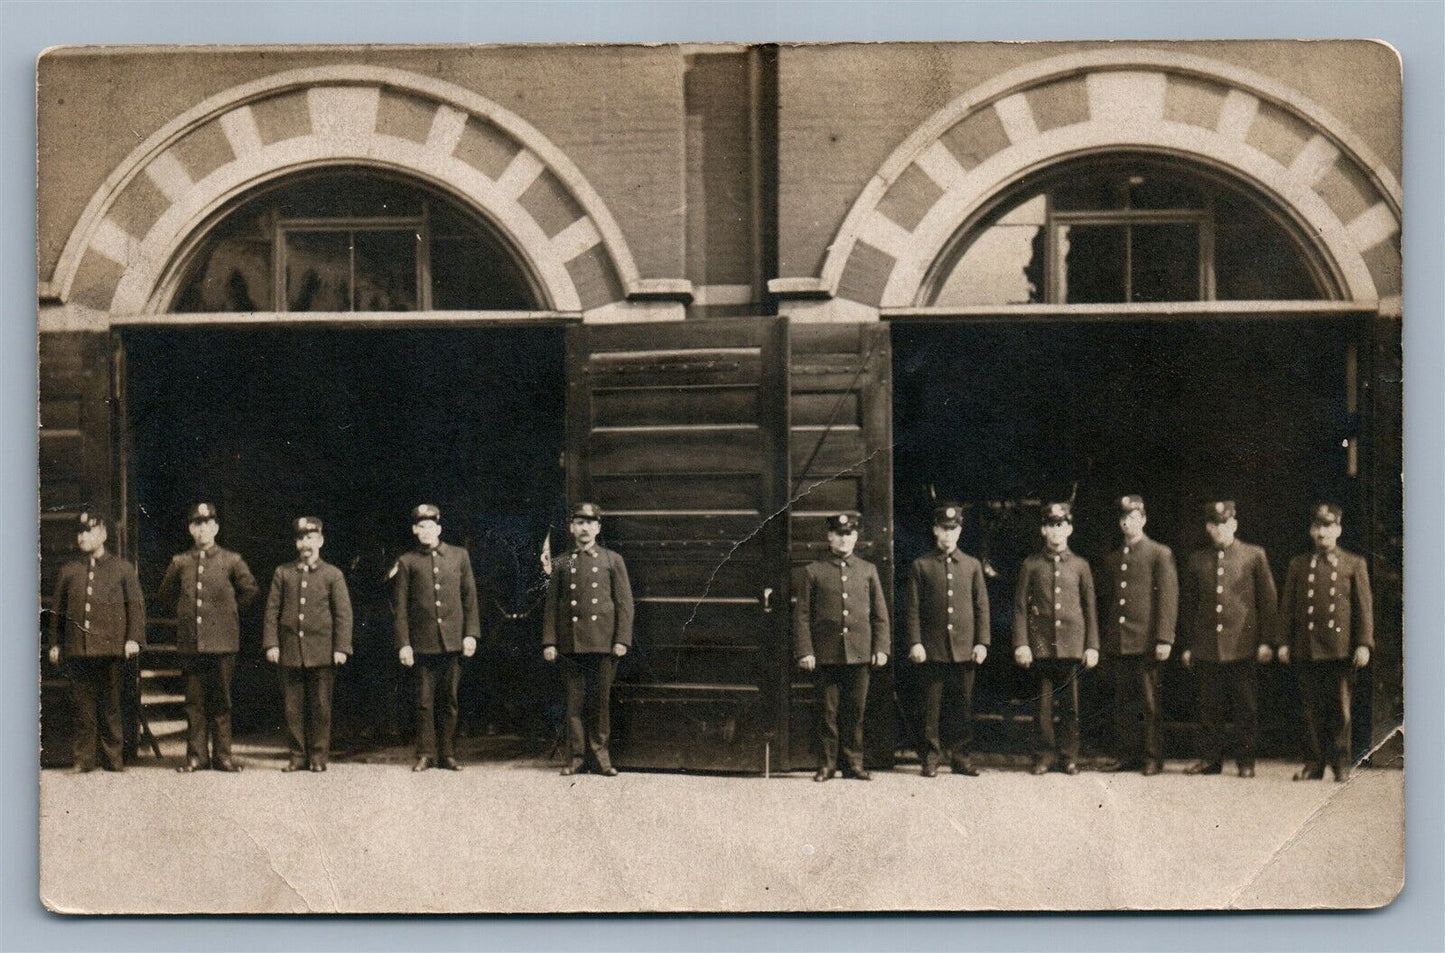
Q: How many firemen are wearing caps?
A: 11